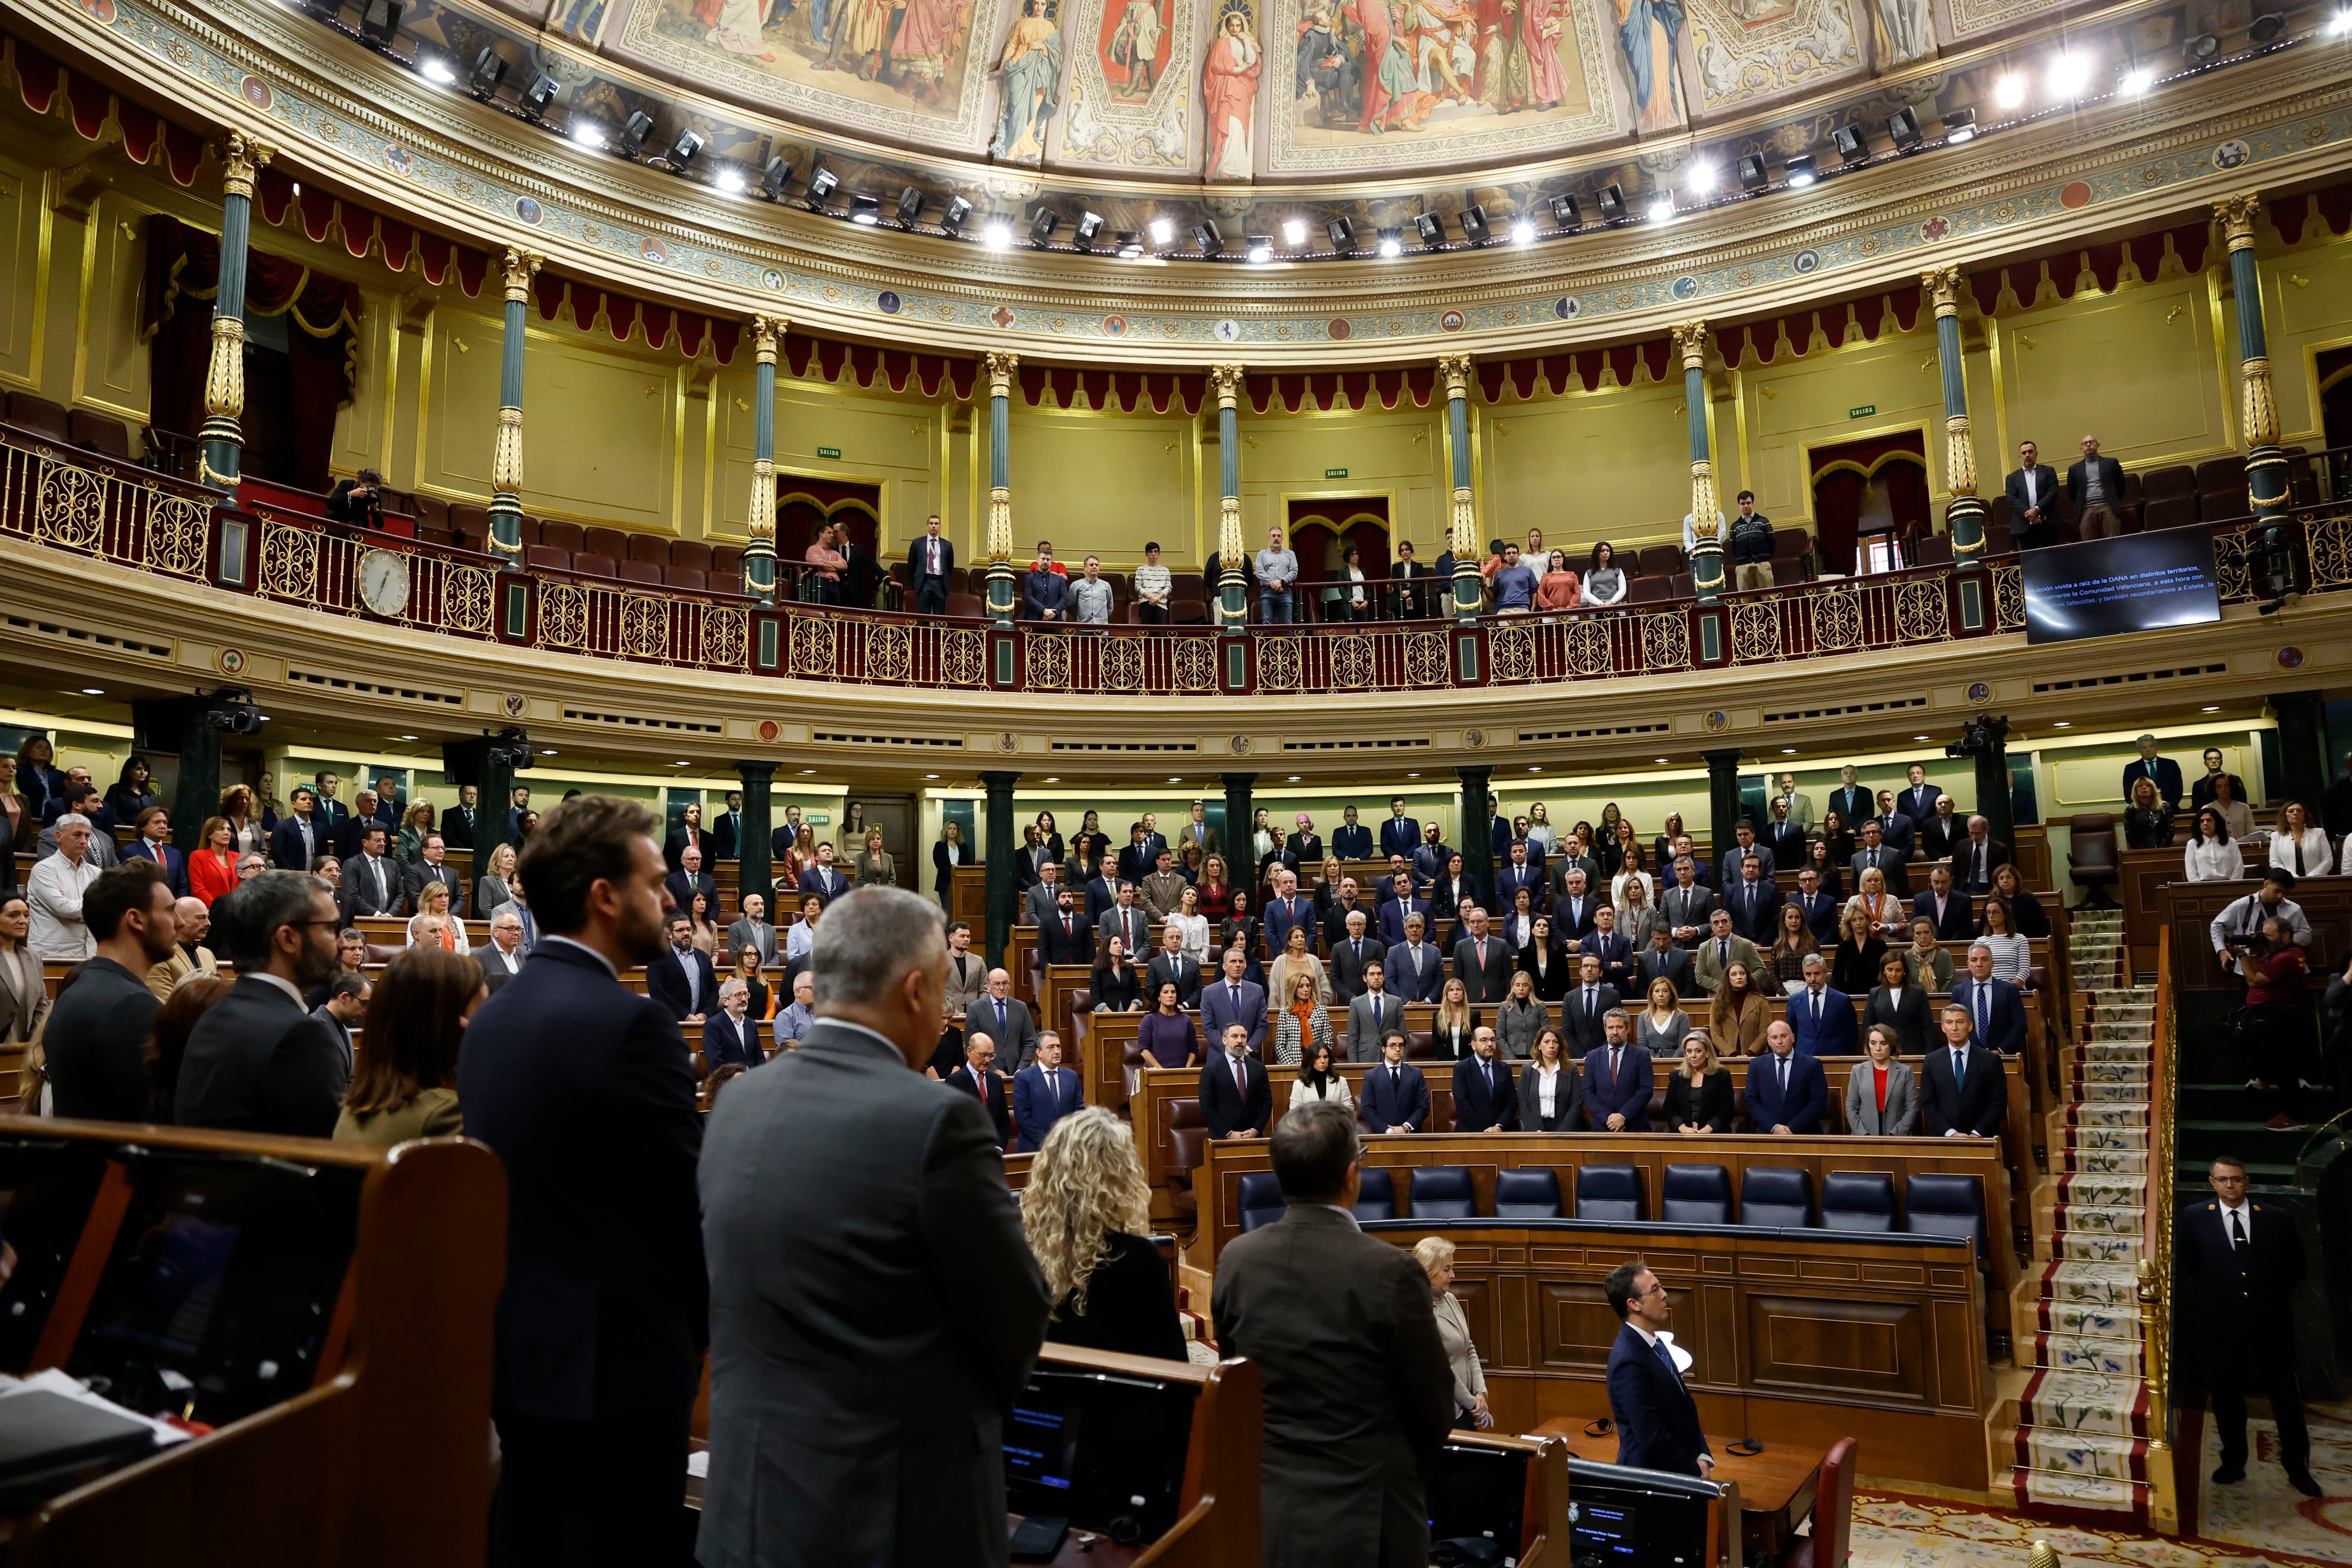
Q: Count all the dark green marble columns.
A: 9